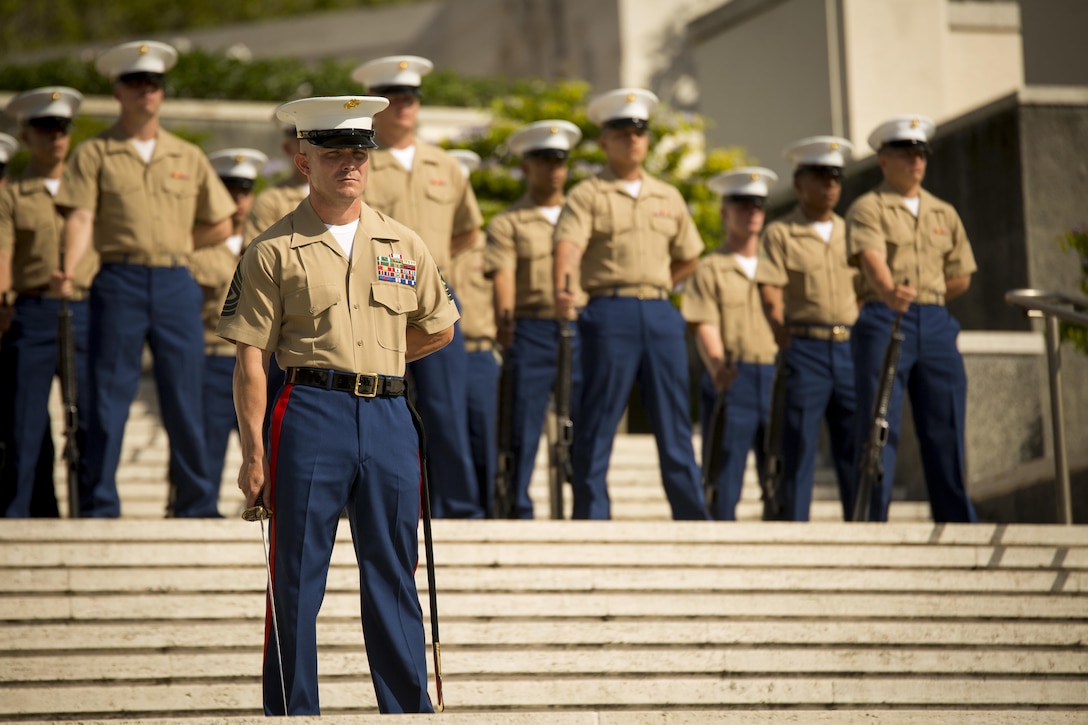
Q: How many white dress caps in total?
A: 13